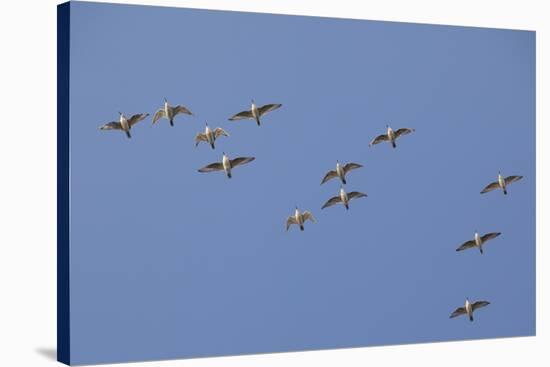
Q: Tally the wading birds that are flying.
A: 12